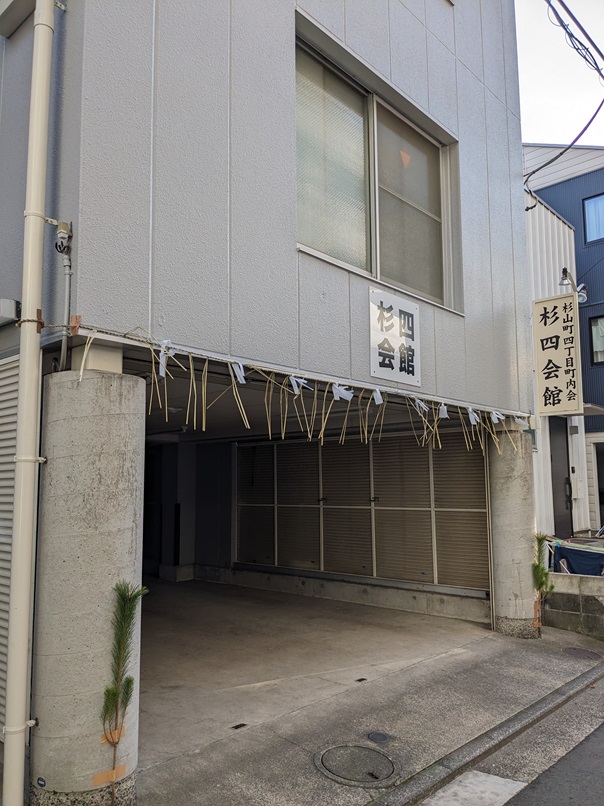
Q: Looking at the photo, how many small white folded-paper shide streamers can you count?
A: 10